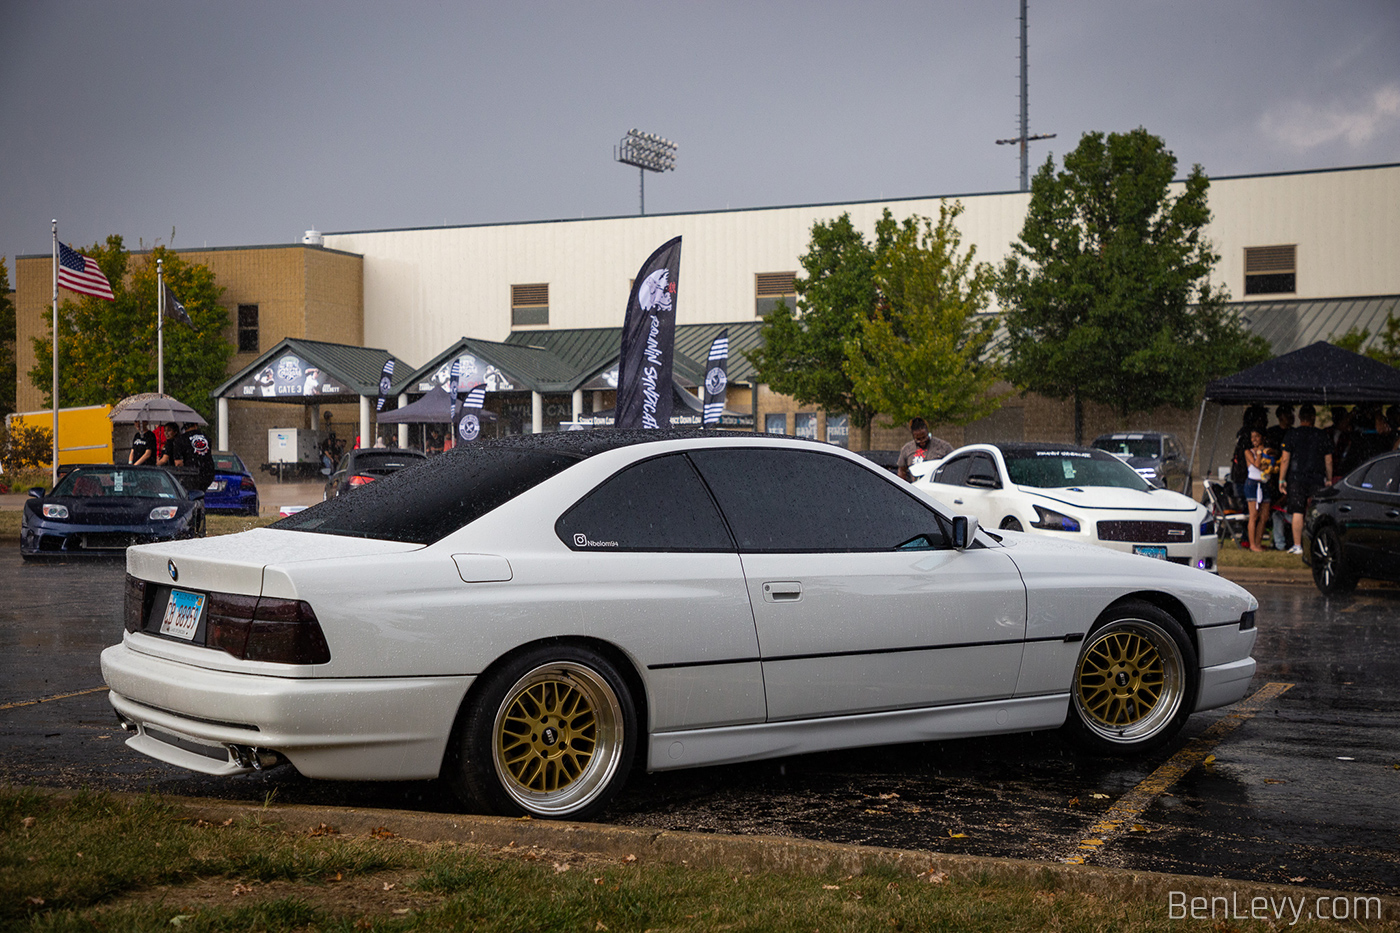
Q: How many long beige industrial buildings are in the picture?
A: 1